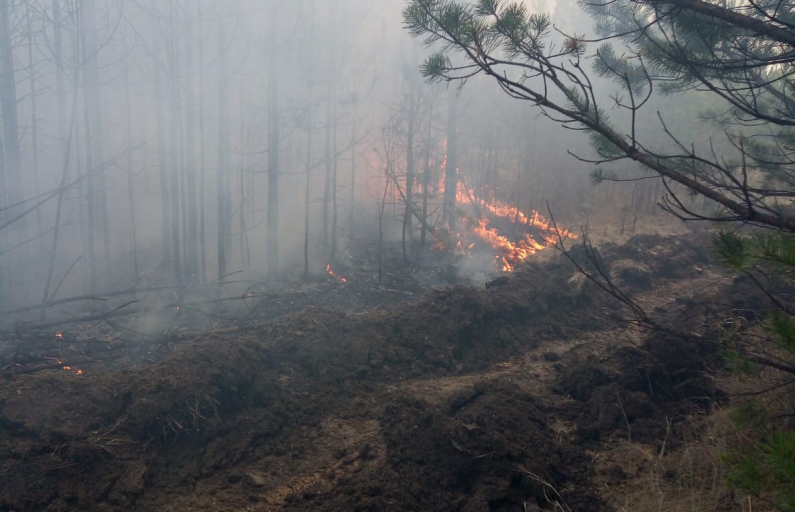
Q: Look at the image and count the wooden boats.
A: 0